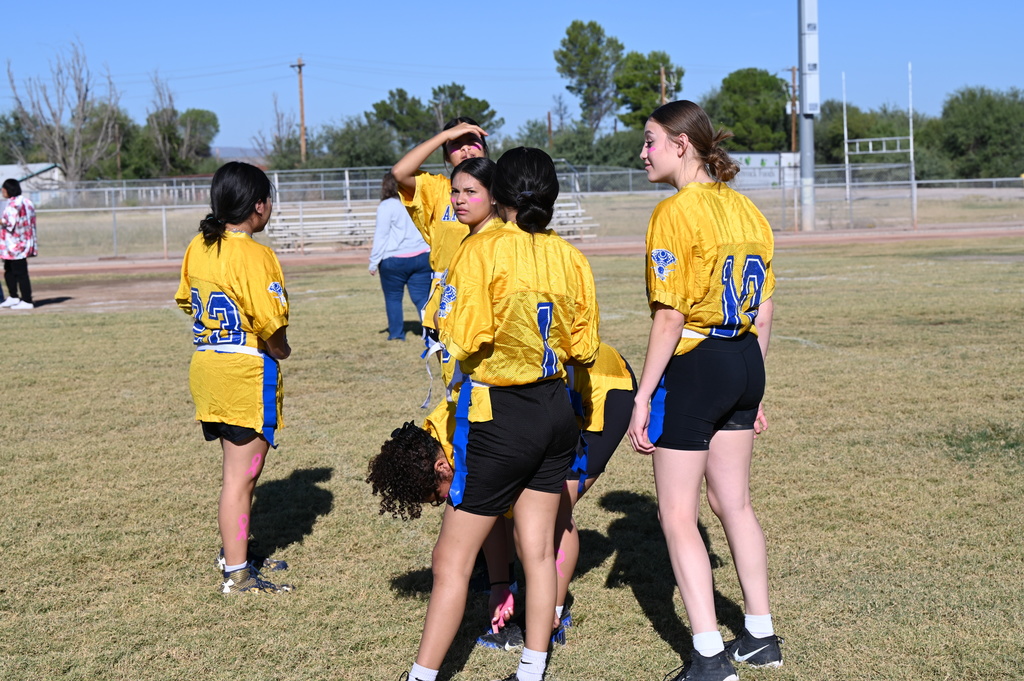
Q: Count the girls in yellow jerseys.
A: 6